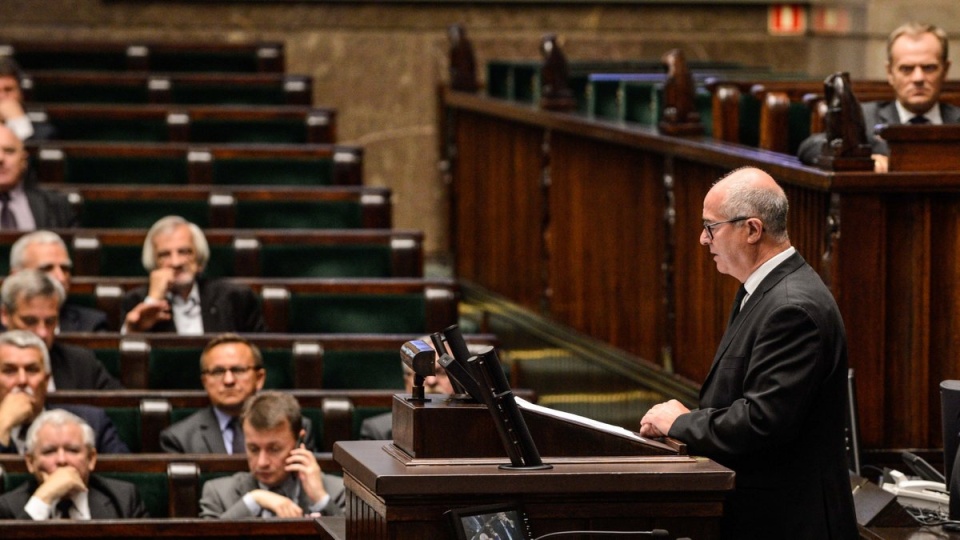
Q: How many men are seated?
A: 11